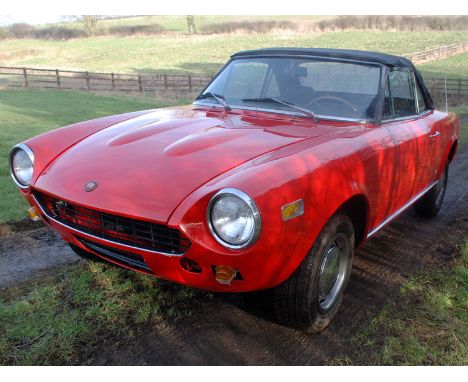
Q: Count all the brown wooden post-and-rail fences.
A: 2